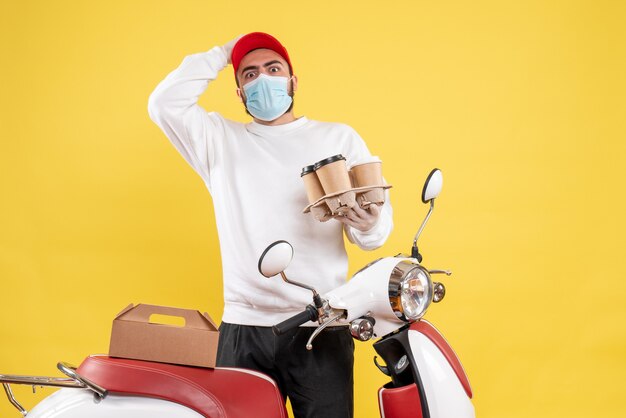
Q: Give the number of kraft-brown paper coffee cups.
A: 3